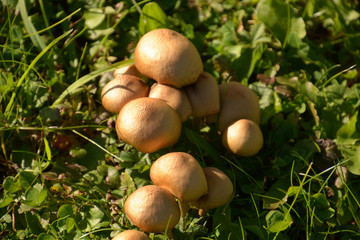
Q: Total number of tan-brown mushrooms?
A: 12